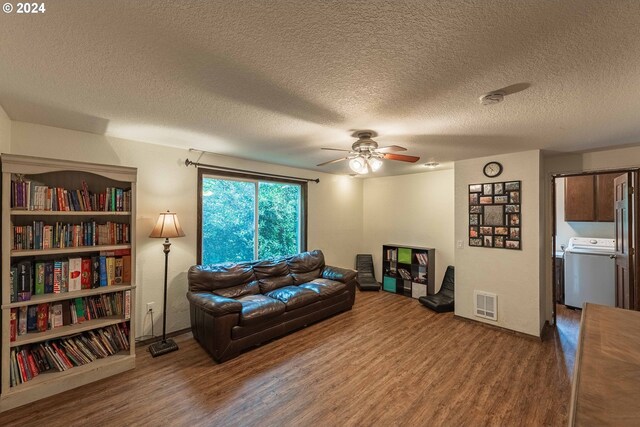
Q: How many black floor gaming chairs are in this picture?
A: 2